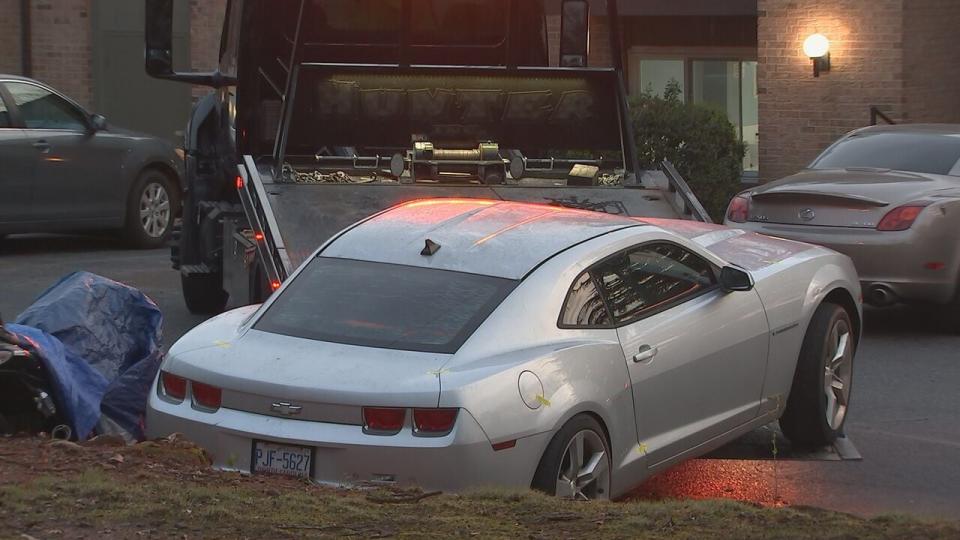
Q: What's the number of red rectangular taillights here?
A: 4